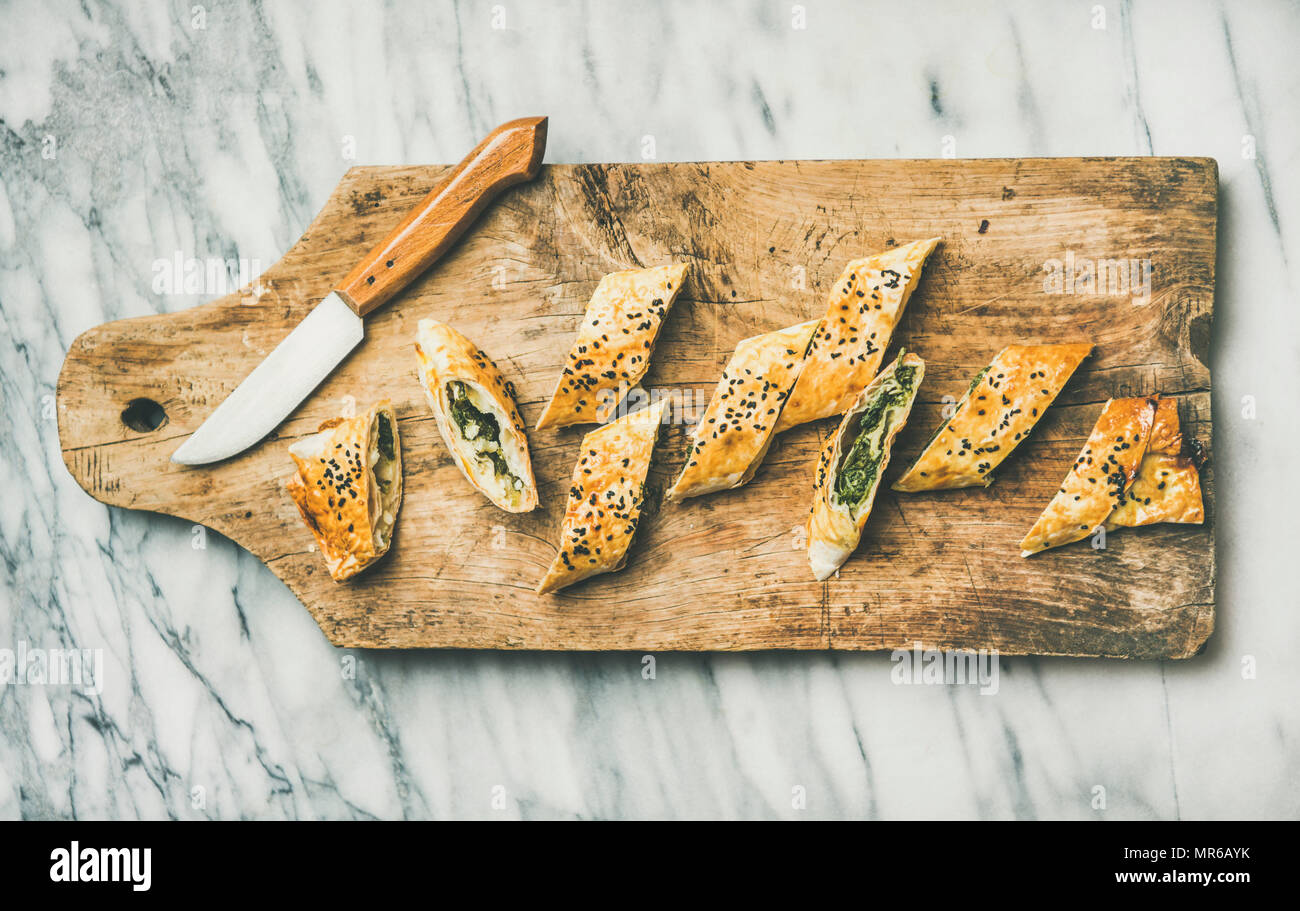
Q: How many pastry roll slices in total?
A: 9